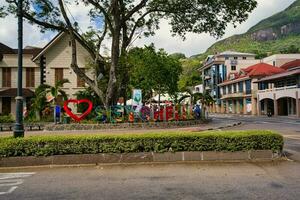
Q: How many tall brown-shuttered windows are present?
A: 4